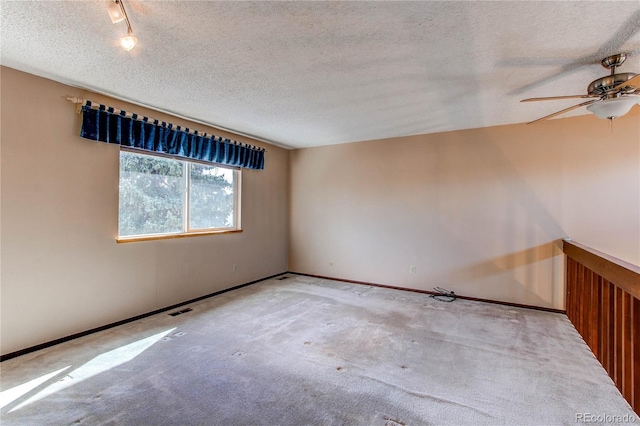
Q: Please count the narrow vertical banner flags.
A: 0